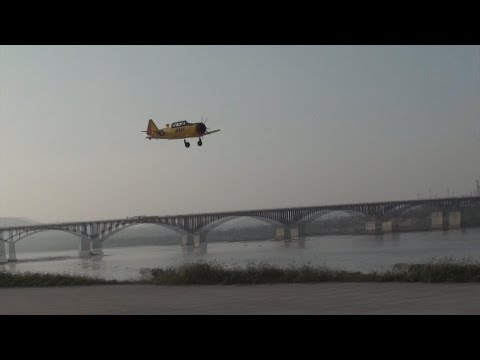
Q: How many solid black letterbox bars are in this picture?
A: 2